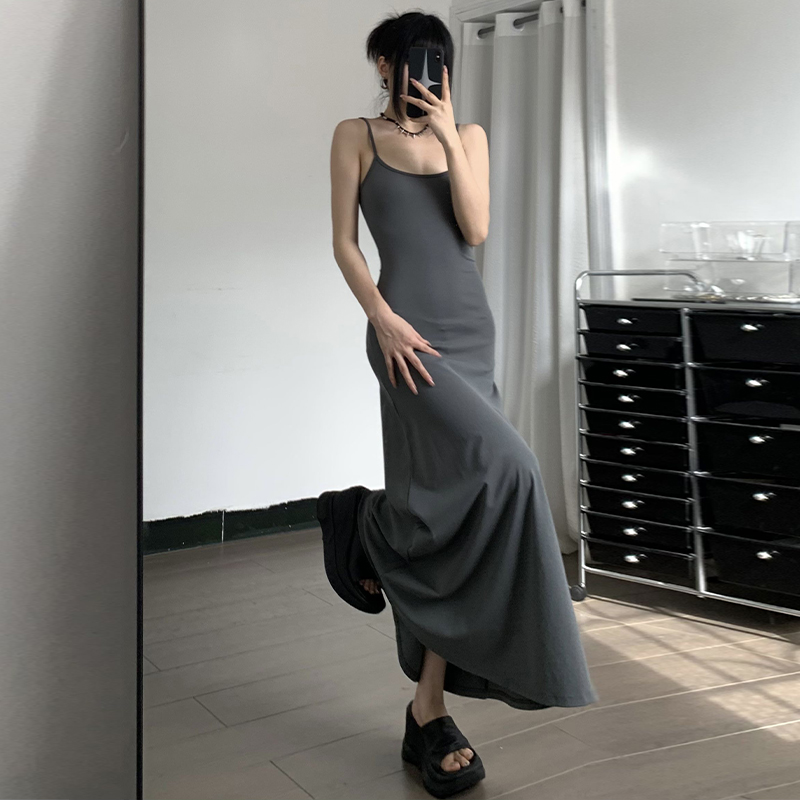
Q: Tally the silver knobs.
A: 15